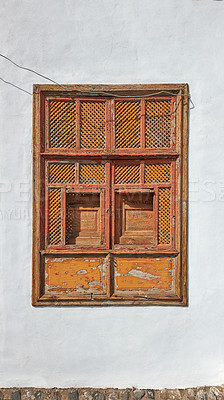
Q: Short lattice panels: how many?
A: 4